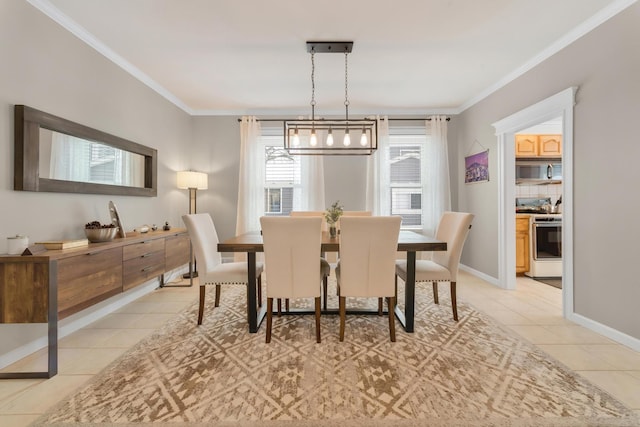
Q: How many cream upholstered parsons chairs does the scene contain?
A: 6